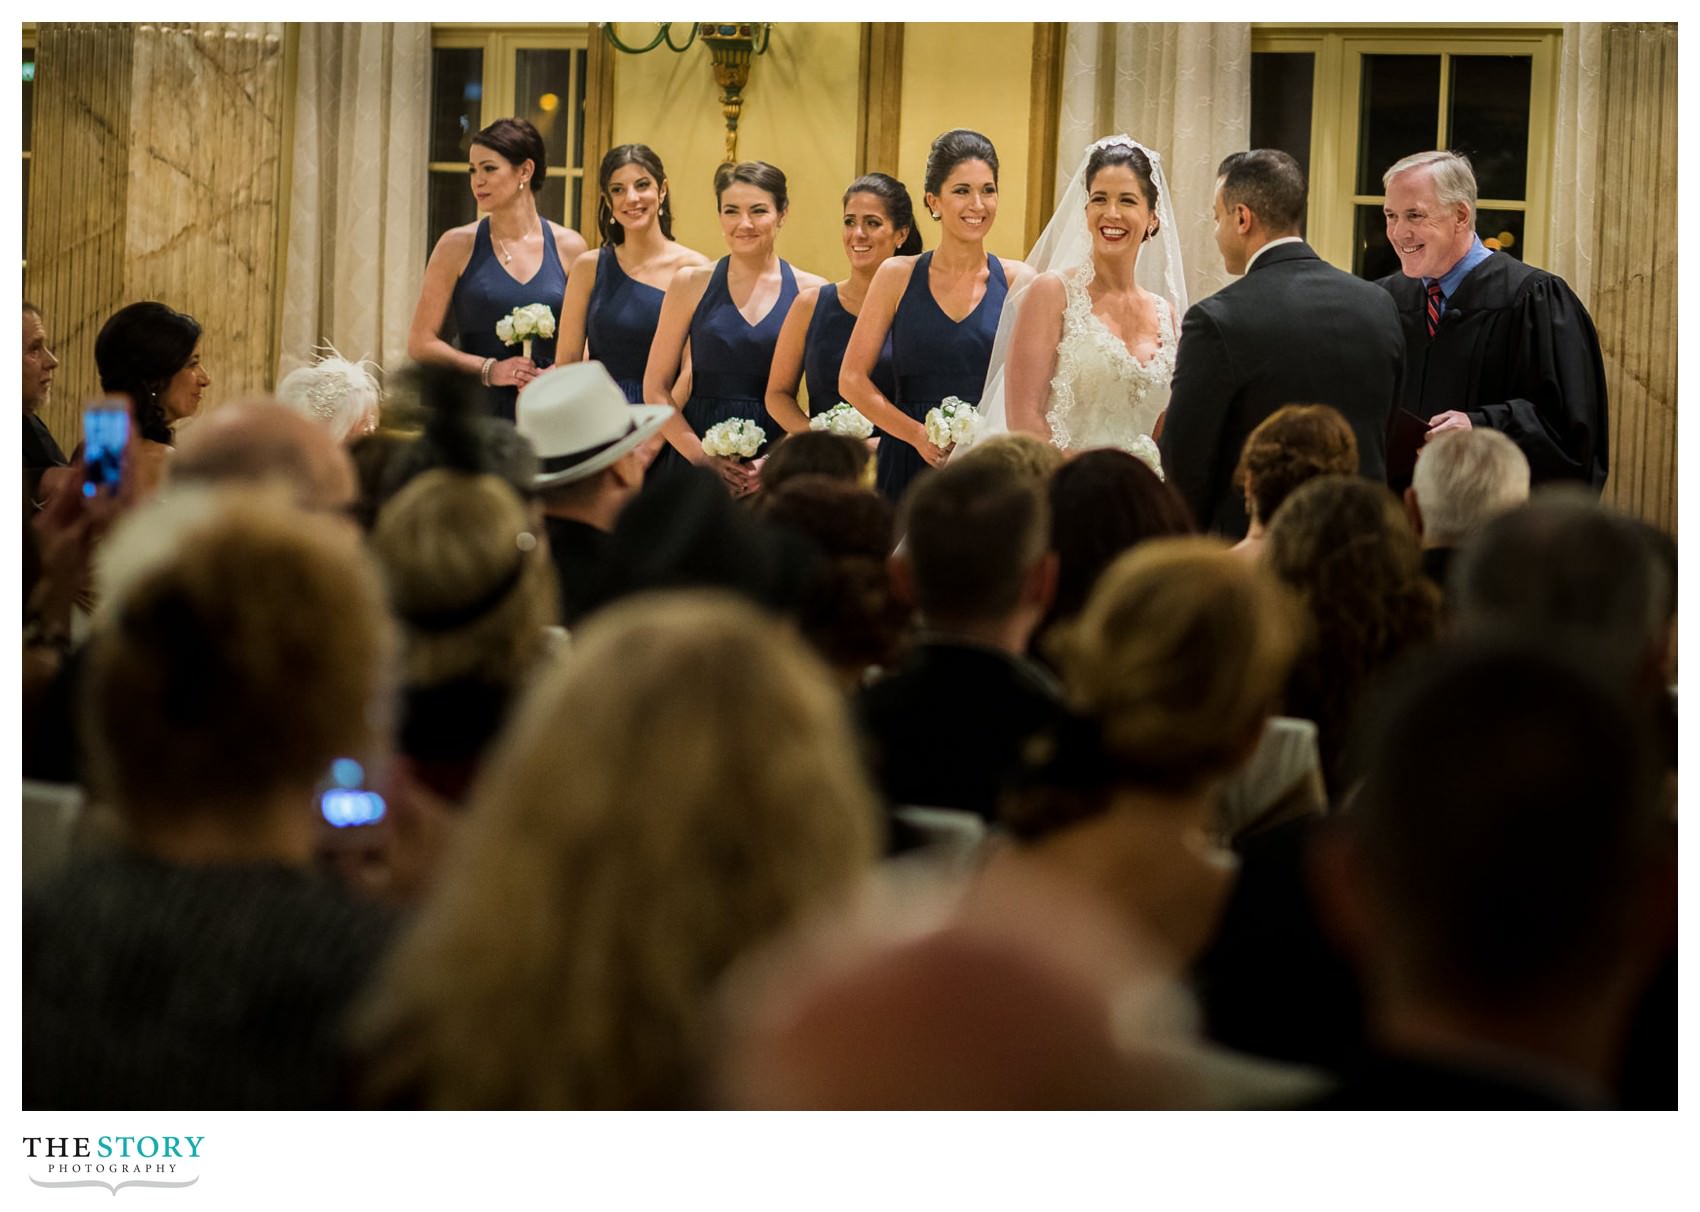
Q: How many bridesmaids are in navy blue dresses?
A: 5